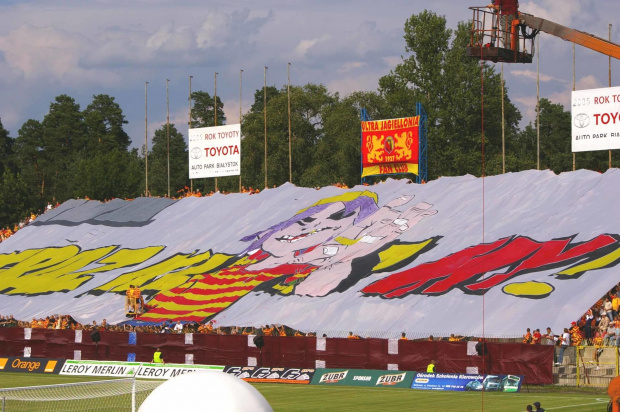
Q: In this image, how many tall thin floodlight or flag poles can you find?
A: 11